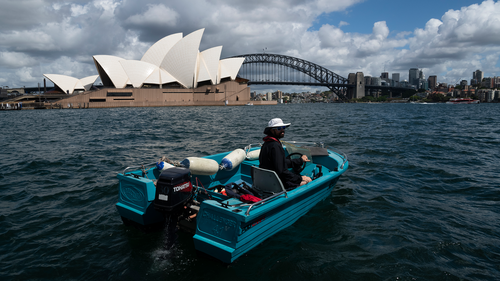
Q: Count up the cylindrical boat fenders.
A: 4